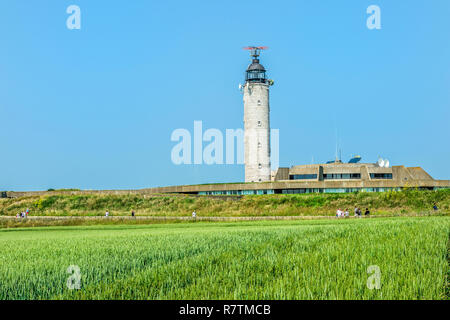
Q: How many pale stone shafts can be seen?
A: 1